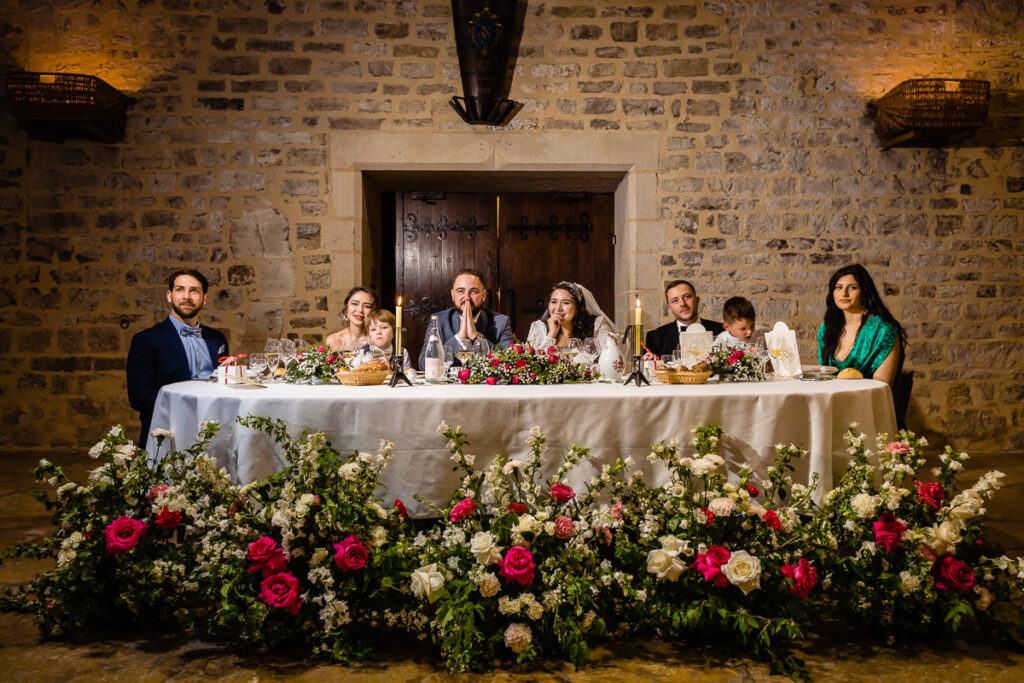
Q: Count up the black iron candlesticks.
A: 2